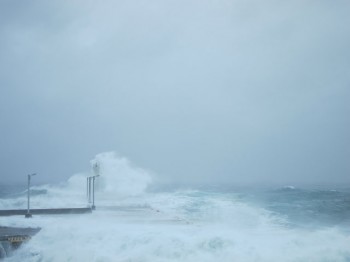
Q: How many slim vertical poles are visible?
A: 4